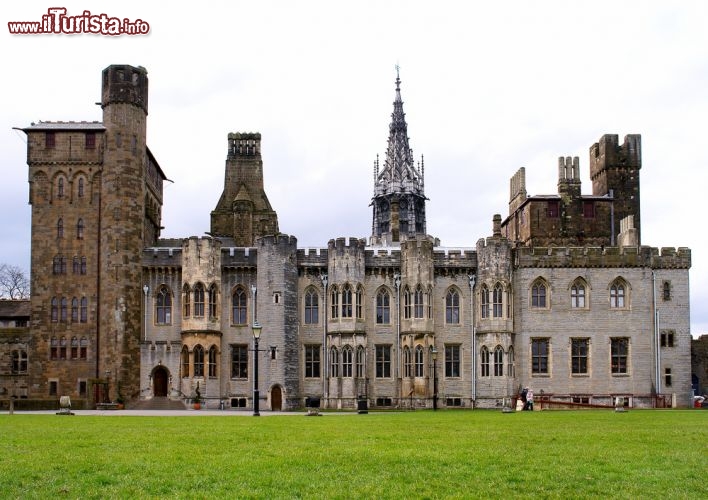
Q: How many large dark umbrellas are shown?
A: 0